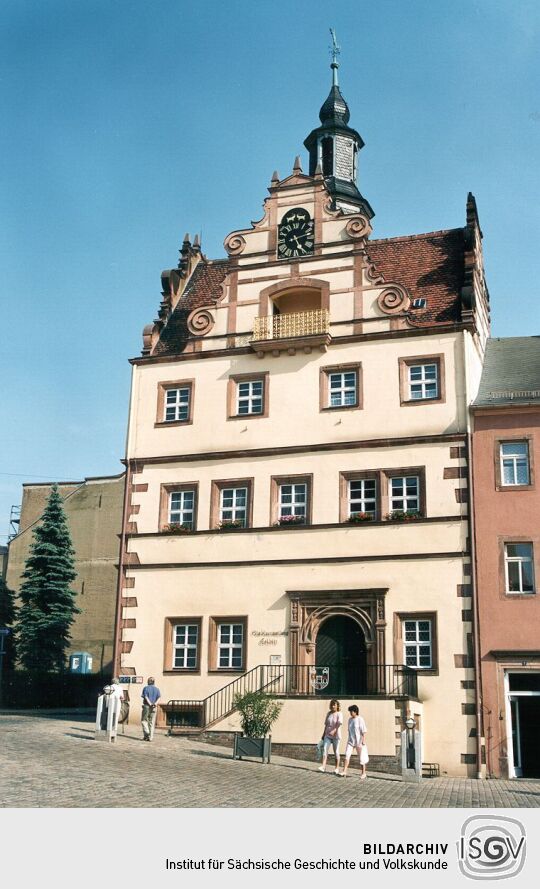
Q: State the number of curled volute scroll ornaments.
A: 4